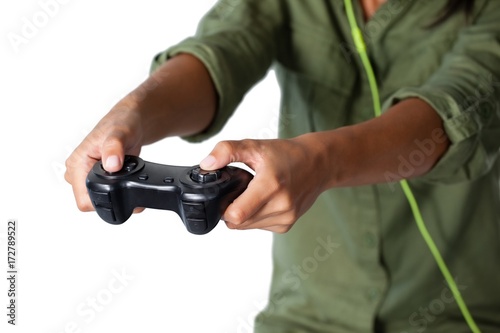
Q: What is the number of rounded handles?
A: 2